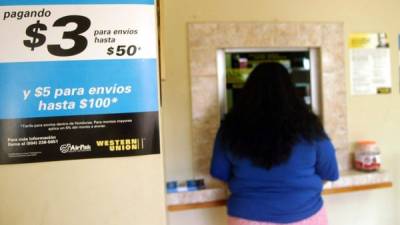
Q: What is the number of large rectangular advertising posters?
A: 1